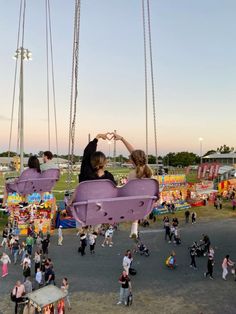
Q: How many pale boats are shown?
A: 0